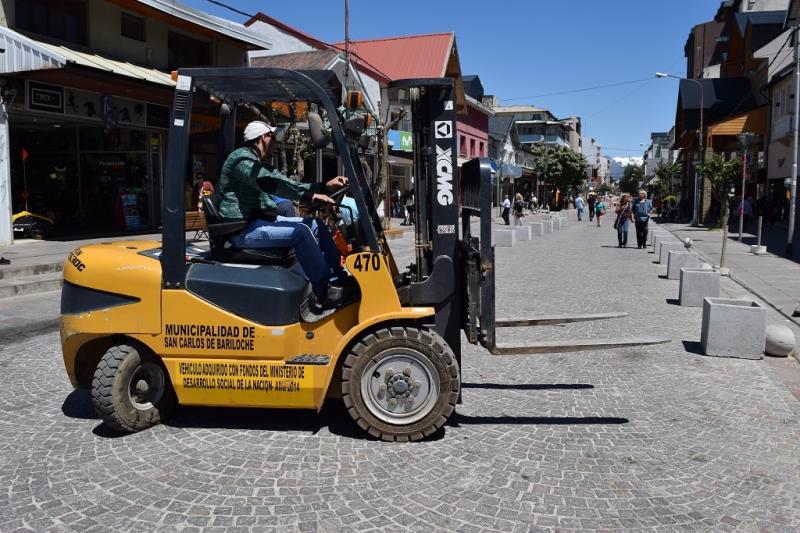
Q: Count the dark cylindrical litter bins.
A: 0